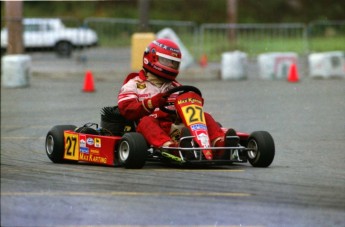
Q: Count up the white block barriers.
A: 4